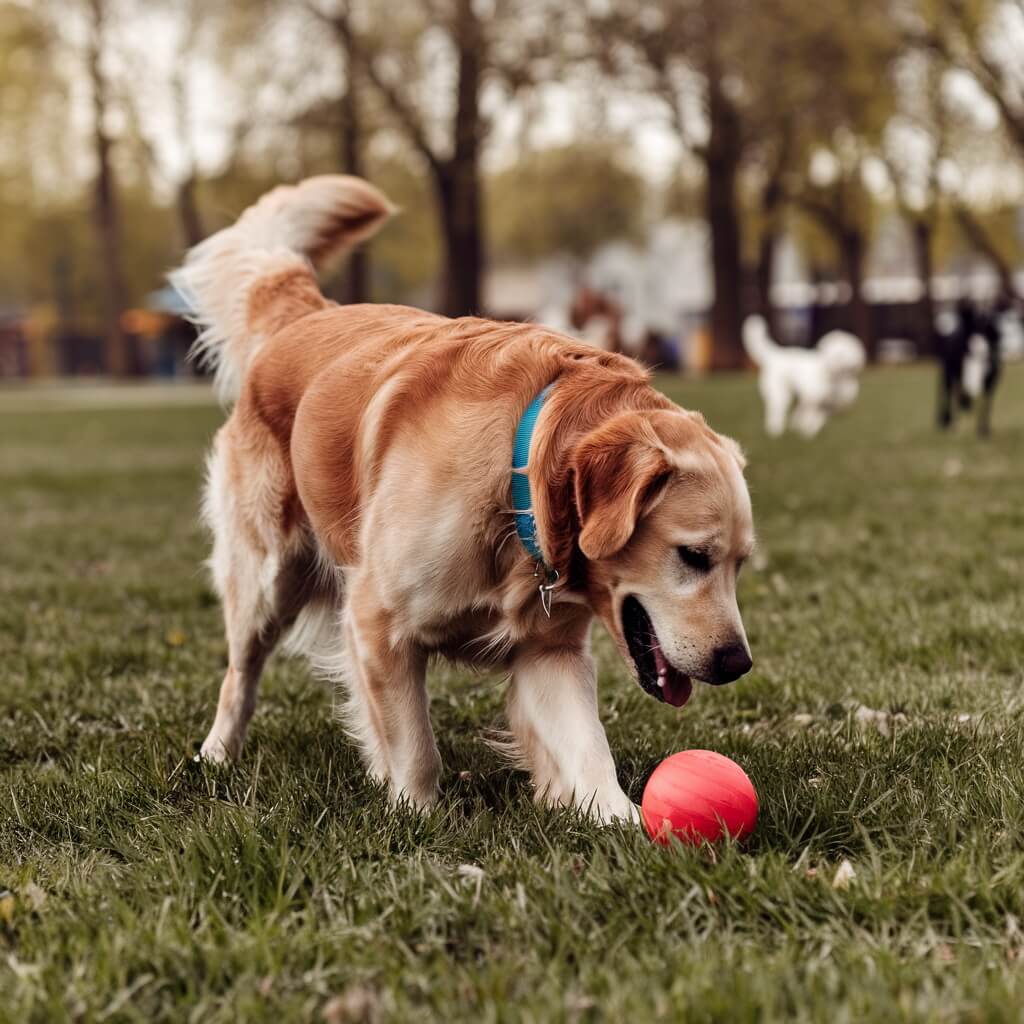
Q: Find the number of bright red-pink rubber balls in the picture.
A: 1